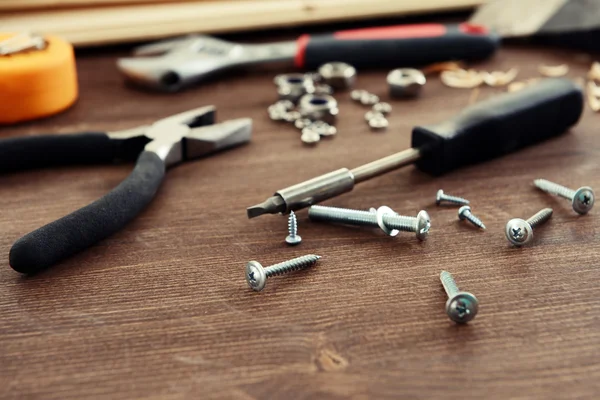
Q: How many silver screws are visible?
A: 8